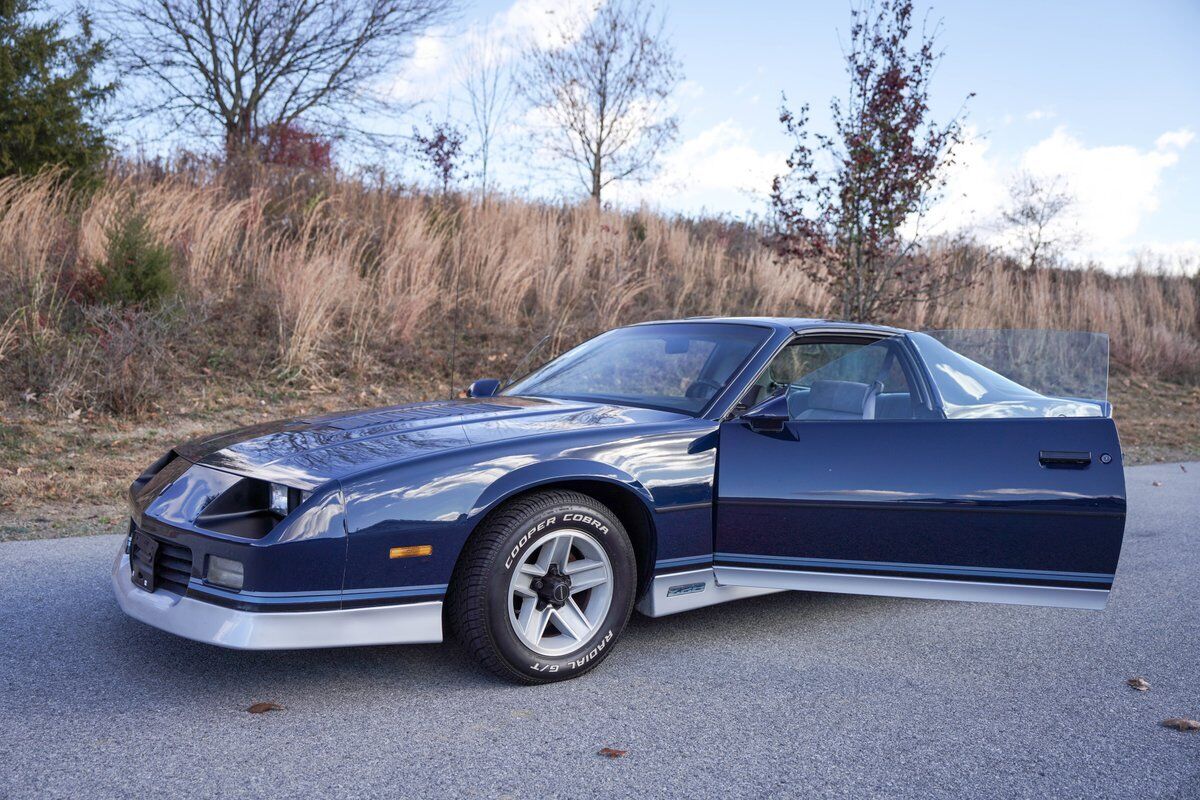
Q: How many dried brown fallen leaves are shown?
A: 4